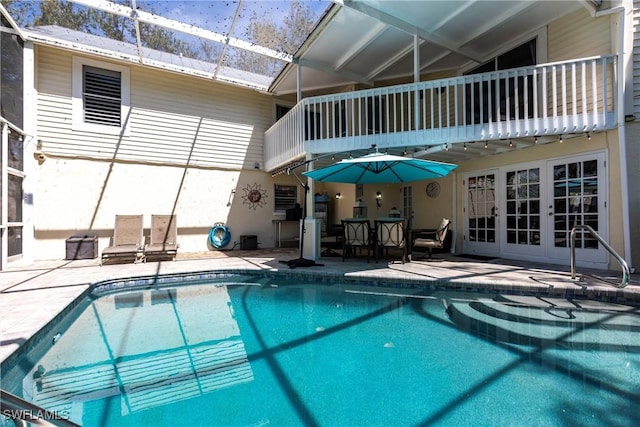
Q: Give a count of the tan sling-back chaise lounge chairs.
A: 2